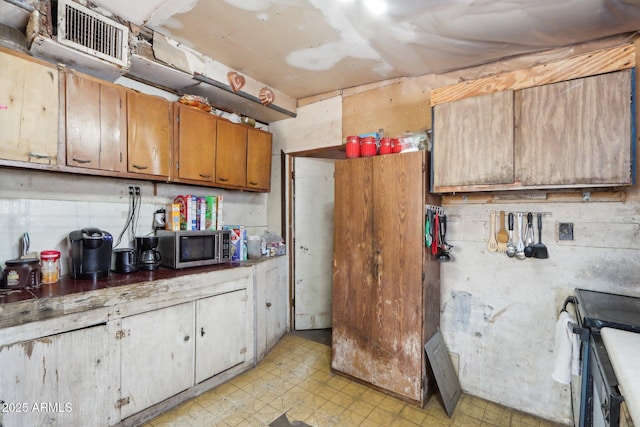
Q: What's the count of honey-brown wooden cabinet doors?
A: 5